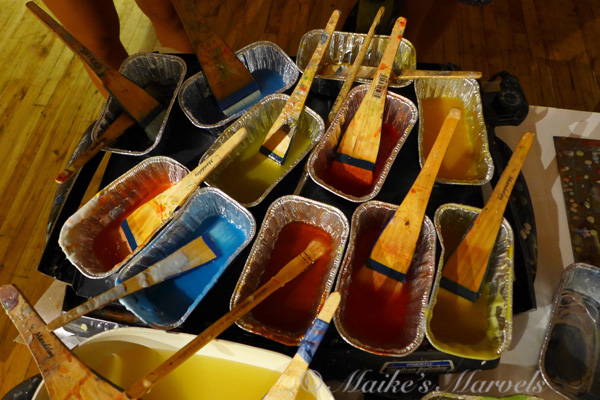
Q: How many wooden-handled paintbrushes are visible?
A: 14